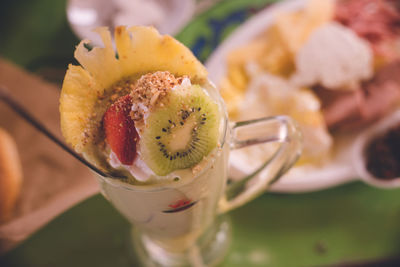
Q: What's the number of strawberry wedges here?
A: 1